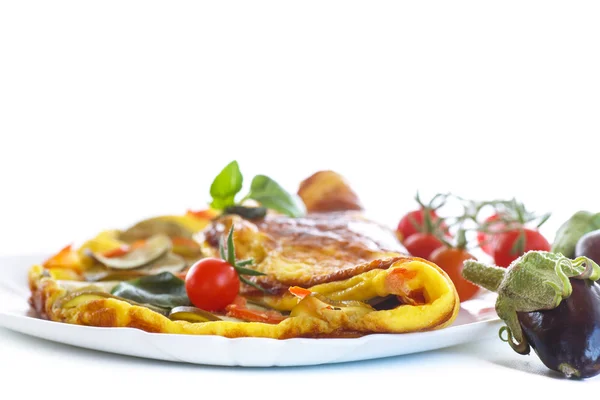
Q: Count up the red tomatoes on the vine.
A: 5